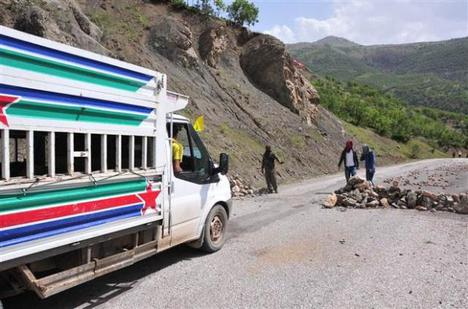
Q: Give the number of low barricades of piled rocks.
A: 1